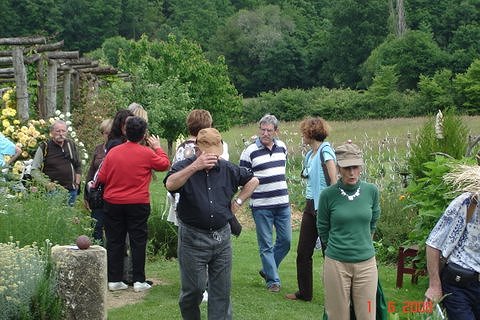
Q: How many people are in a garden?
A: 12